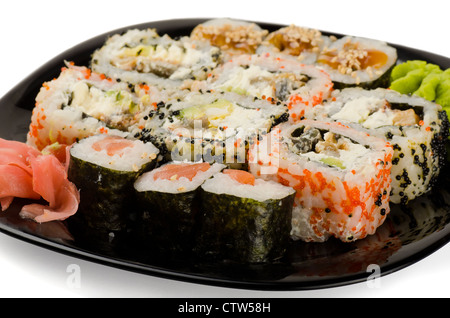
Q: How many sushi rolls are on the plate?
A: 12